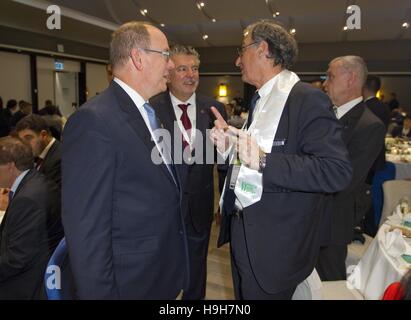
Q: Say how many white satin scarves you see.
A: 1